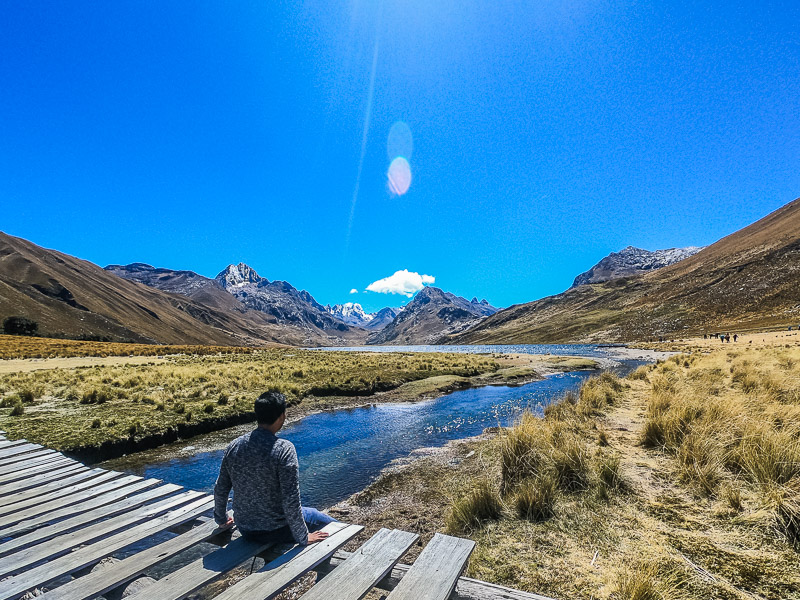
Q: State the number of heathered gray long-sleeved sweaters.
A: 1